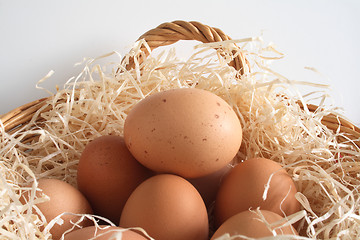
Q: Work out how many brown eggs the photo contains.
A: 8